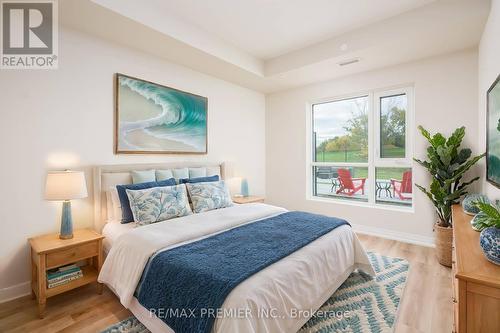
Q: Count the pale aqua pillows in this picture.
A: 4